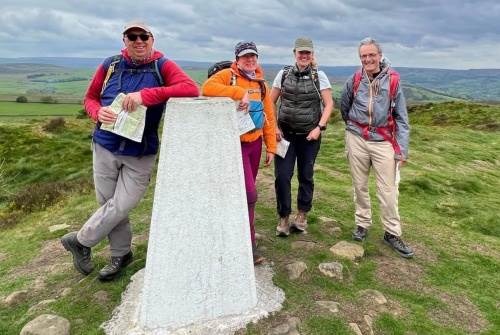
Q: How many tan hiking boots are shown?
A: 2